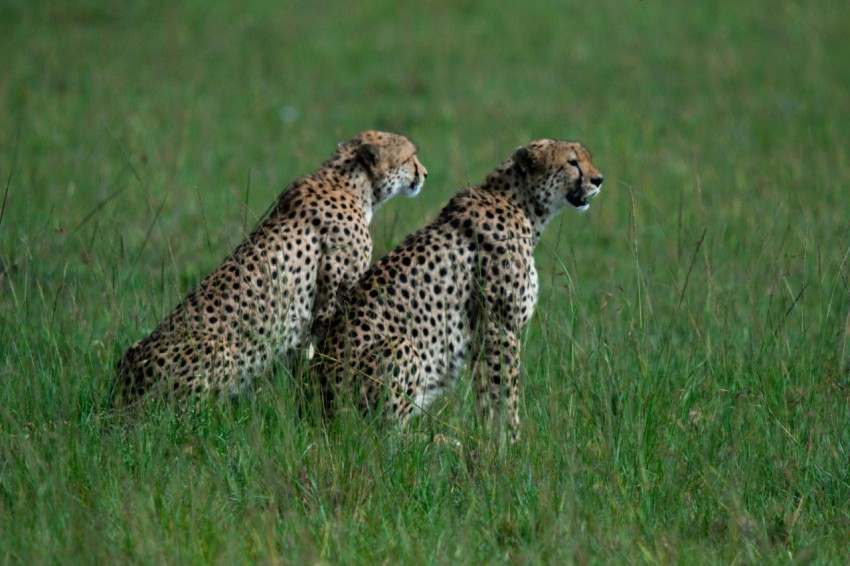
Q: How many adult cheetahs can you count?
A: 2